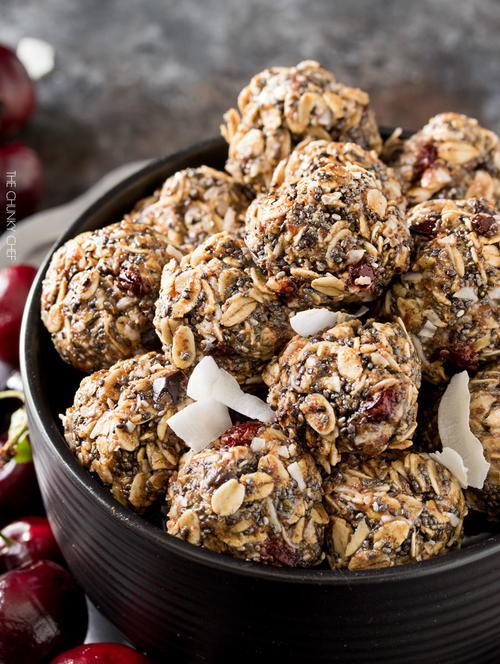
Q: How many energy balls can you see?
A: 13